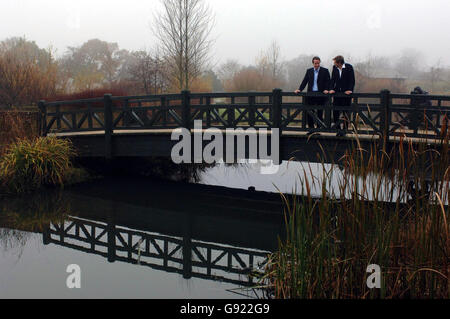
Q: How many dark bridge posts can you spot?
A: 5